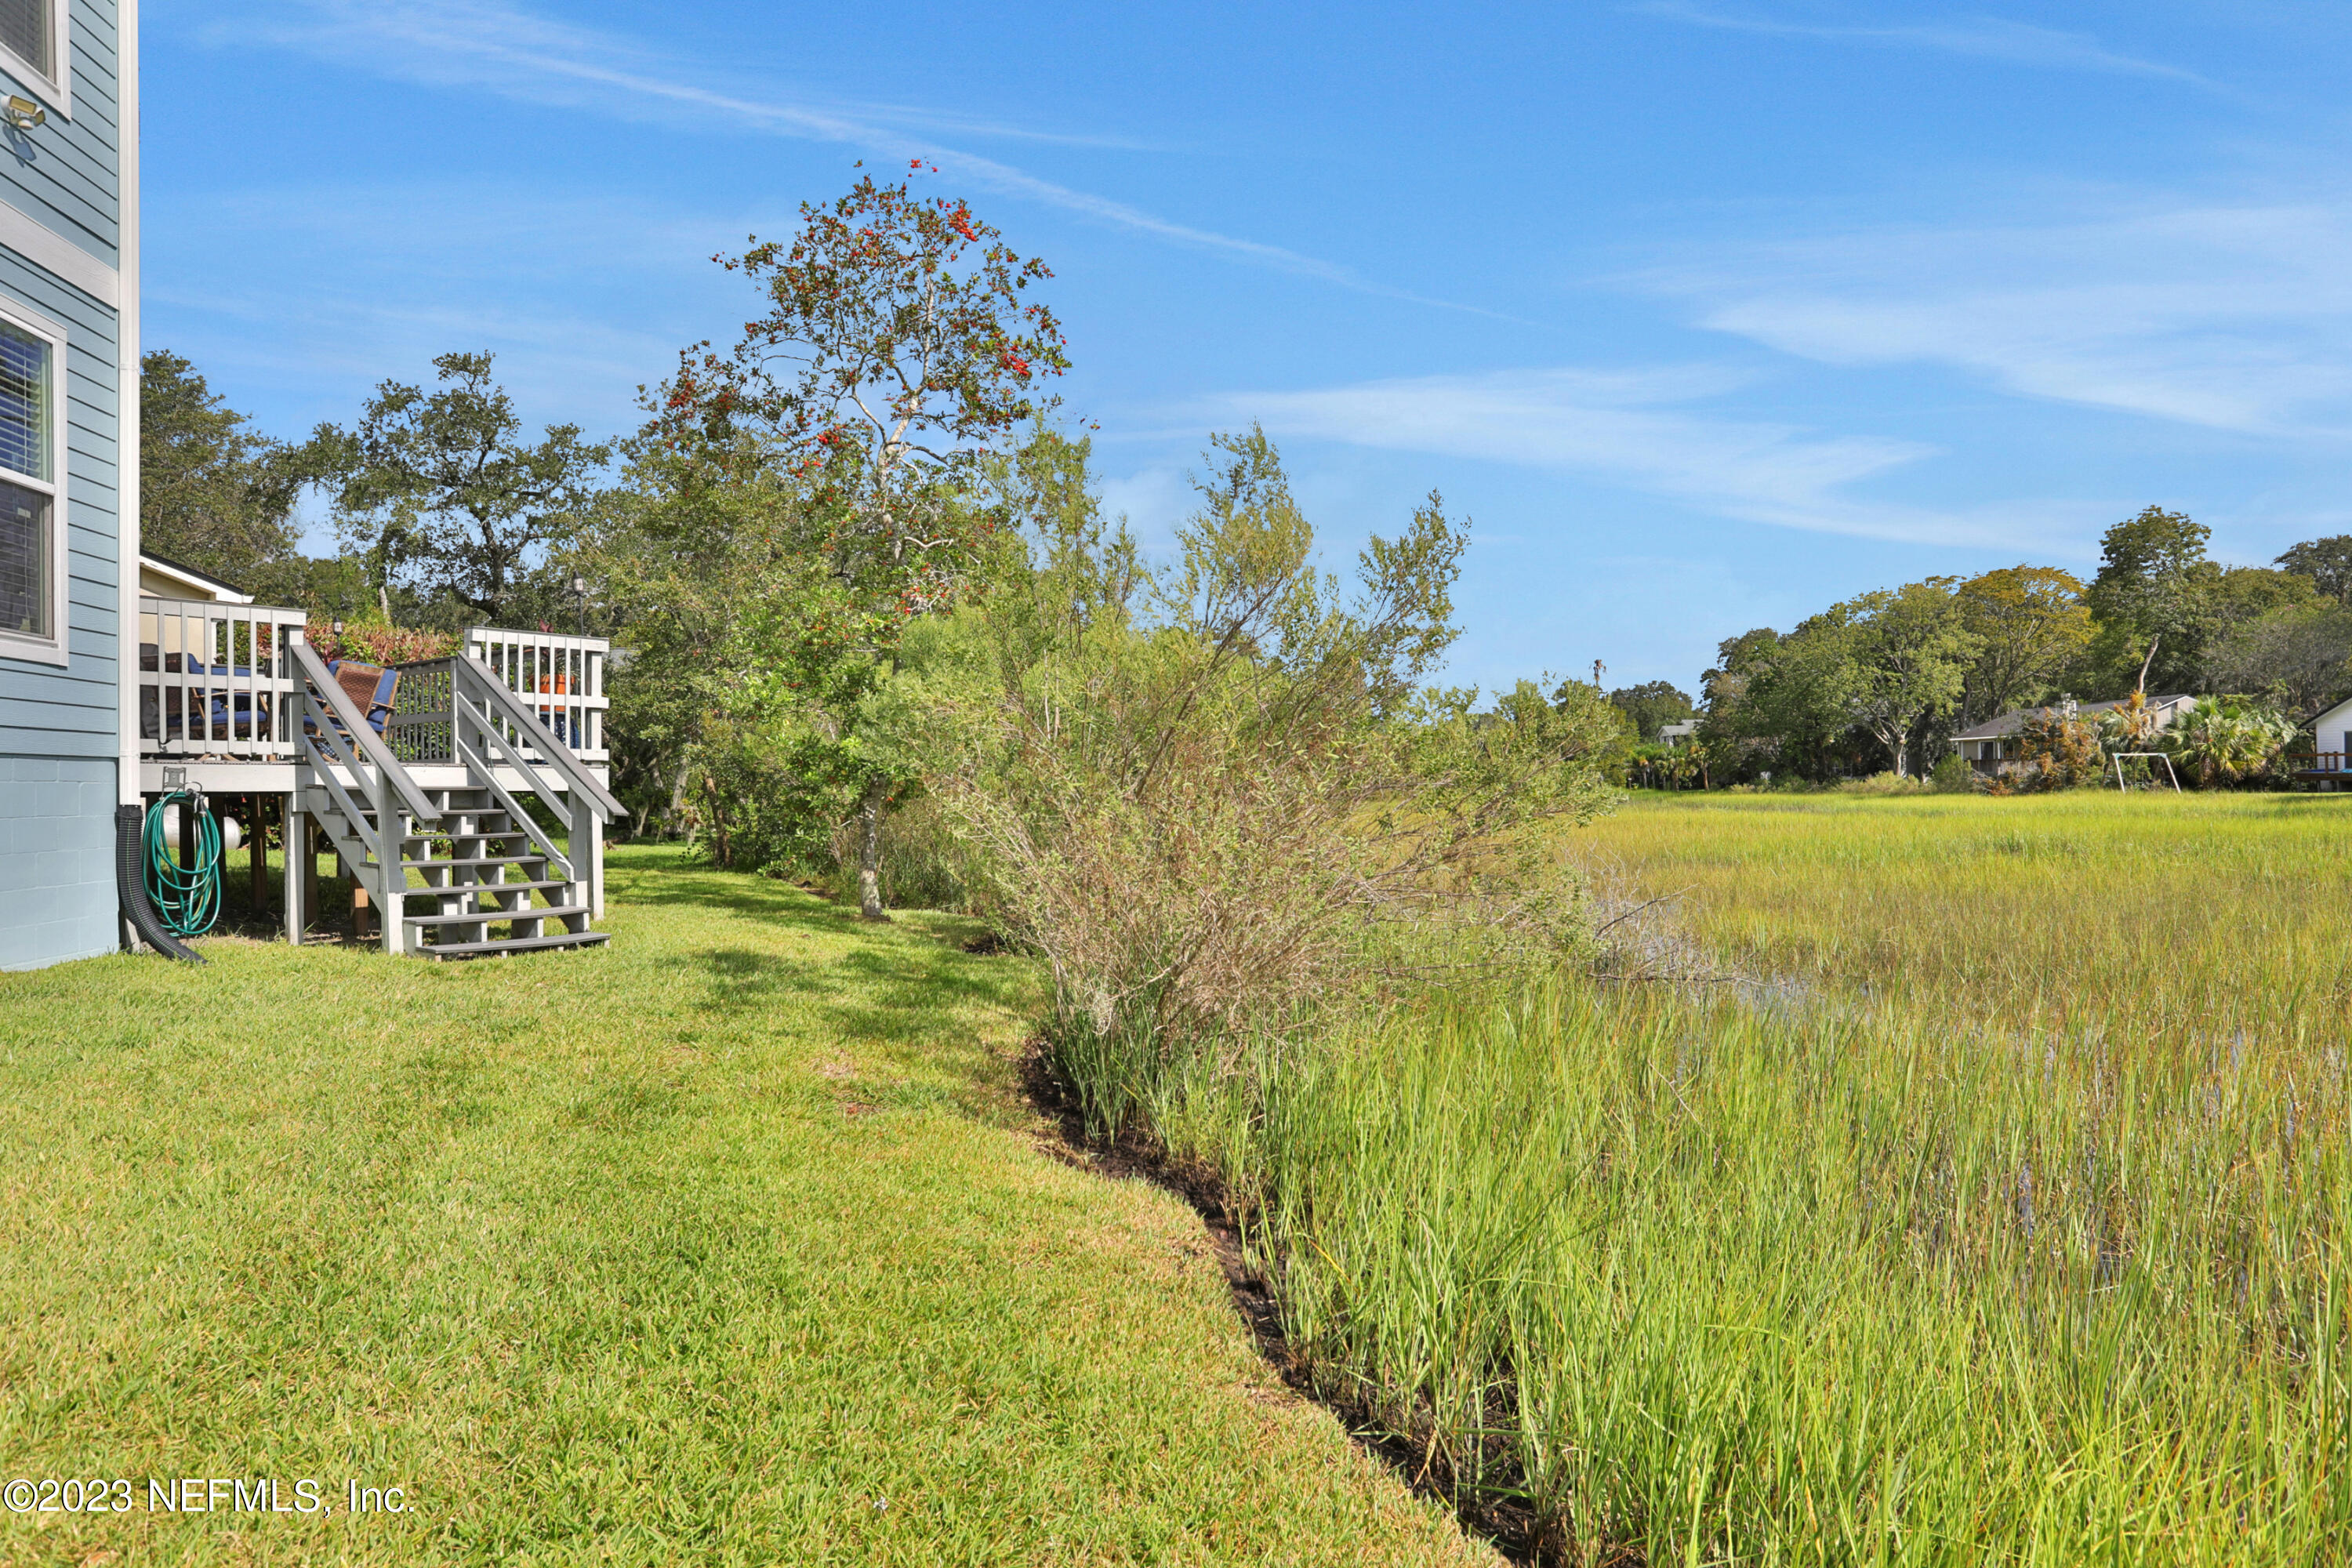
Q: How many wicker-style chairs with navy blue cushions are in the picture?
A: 2